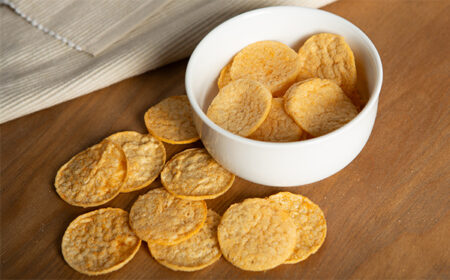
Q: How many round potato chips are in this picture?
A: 15